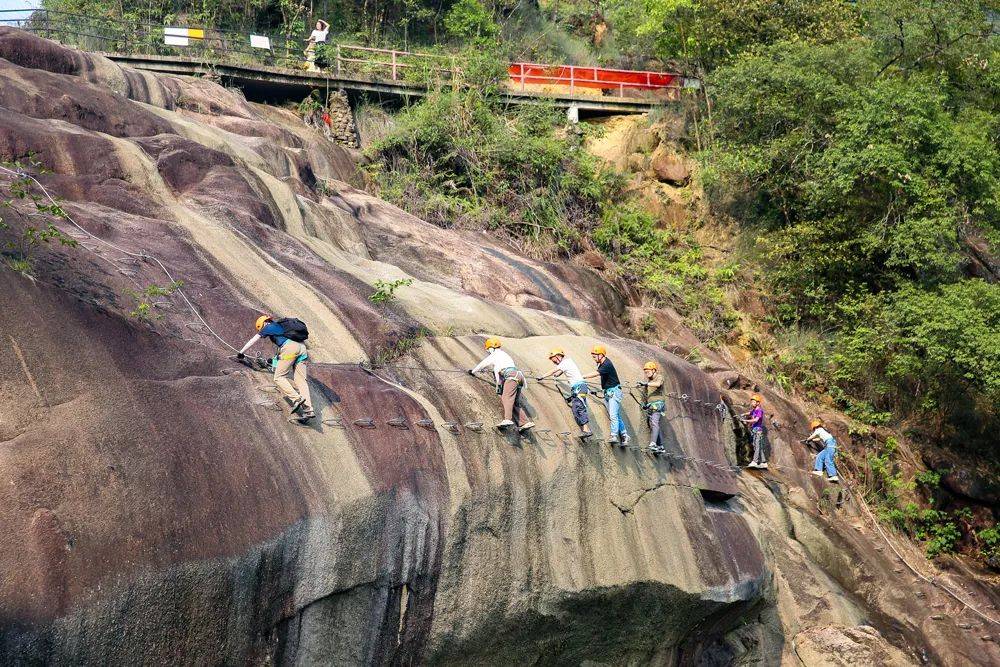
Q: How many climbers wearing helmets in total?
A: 7